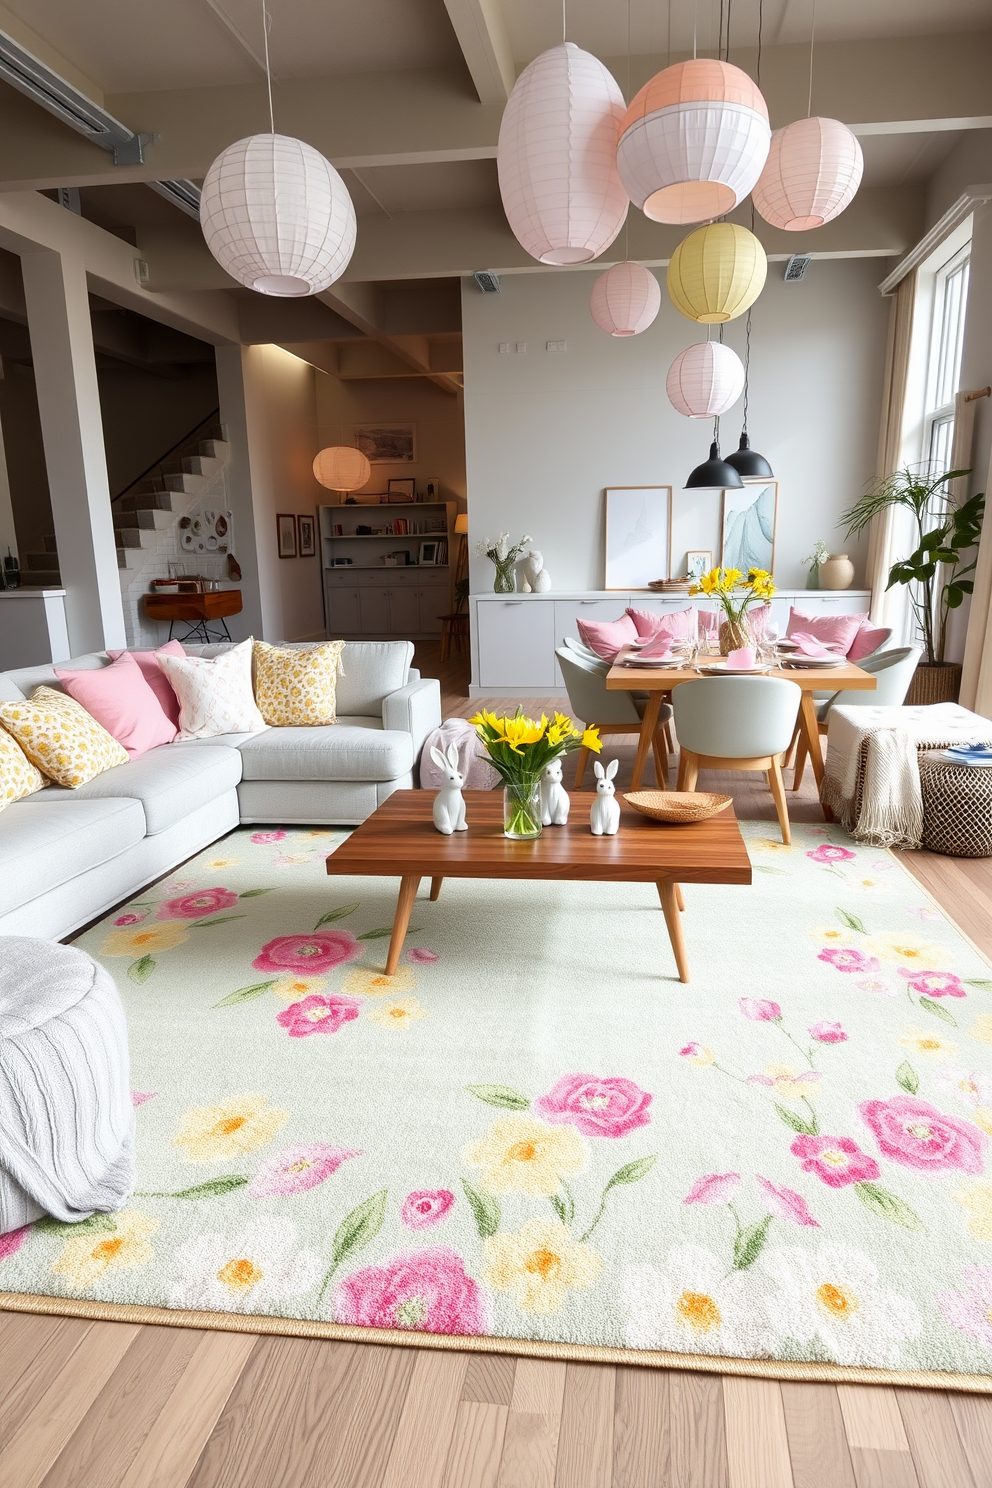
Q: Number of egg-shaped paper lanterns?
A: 1